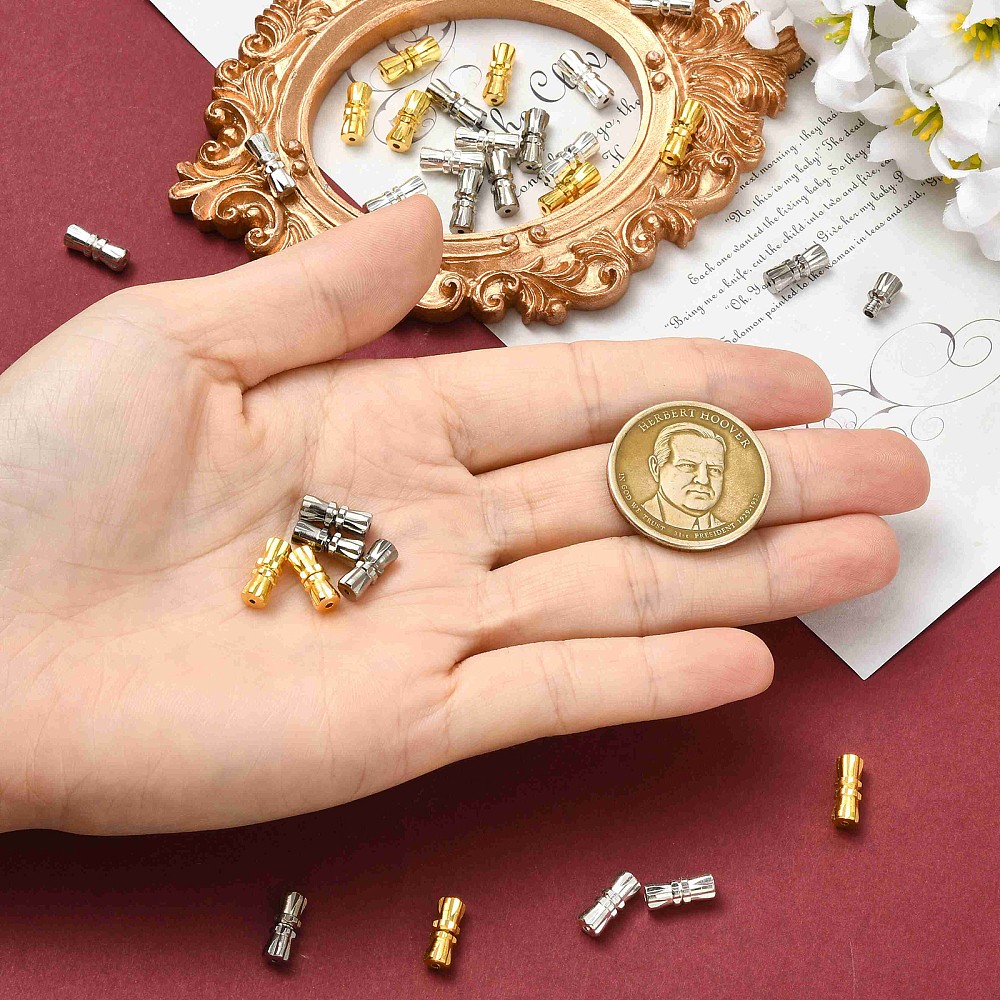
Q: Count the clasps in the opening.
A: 14